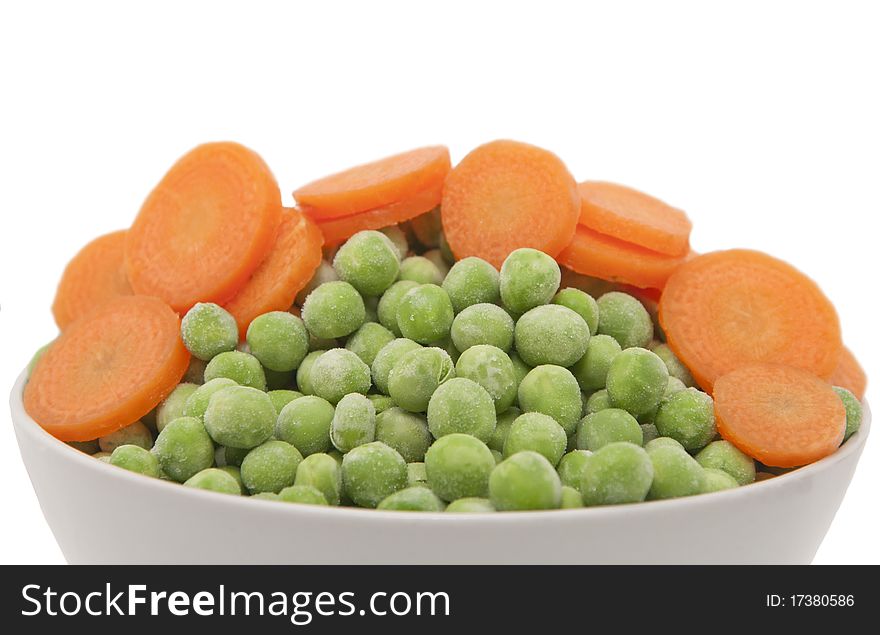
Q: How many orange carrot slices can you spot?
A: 12